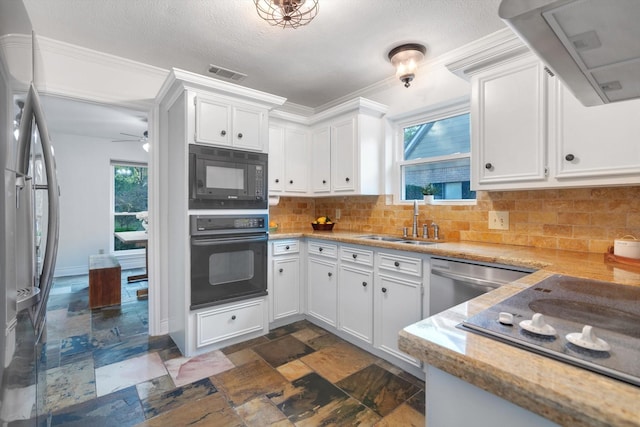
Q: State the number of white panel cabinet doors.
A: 12